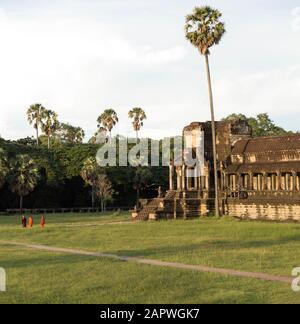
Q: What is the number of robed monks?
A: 3